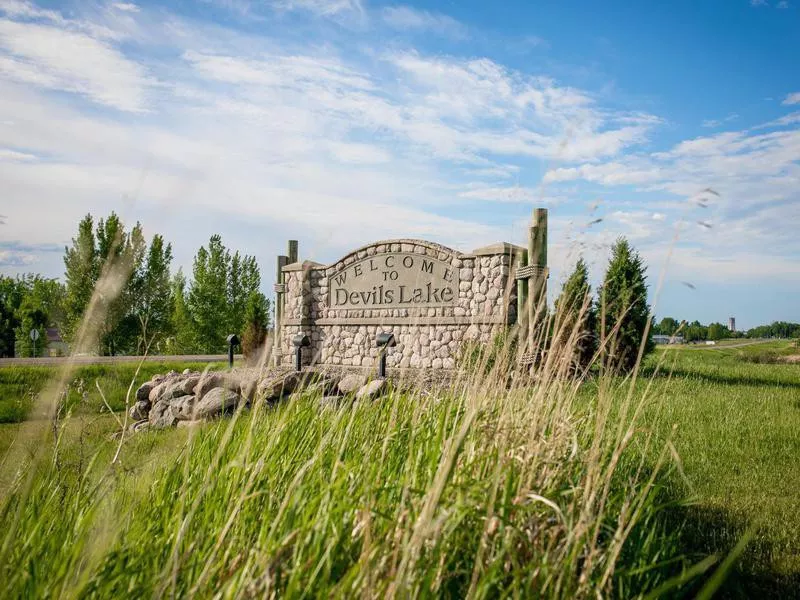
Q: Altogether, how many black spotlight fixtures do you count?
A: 3